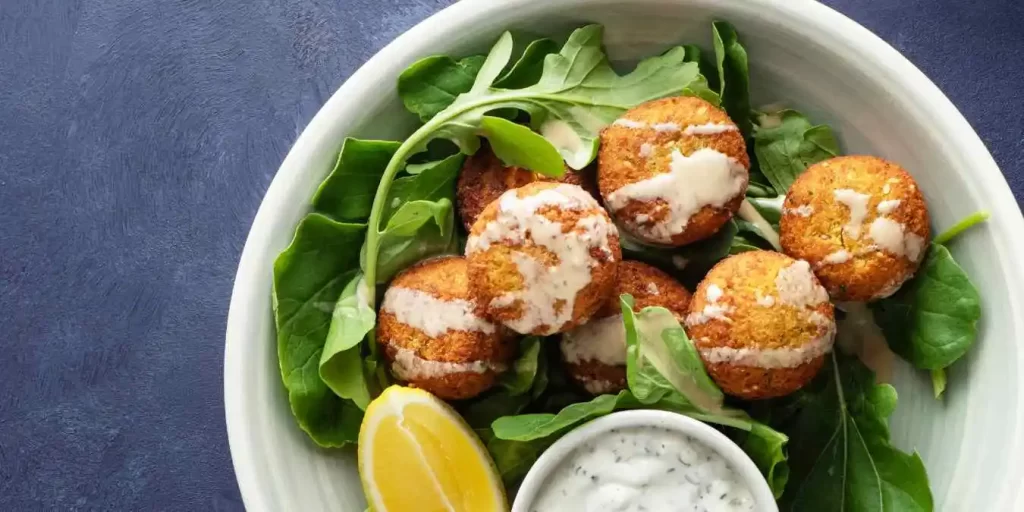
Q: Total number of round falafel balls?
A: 7